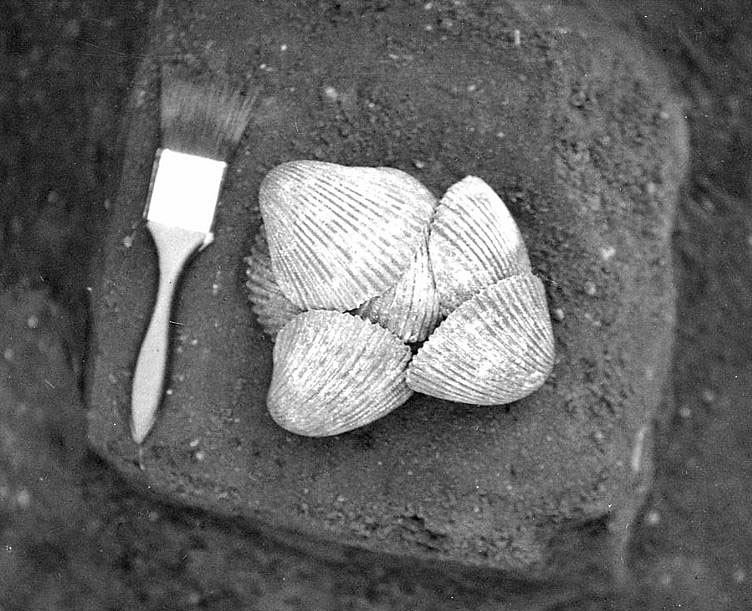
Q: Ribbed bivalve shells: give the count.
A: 6